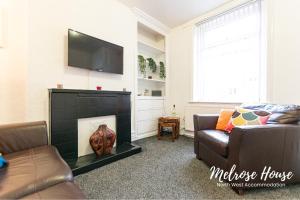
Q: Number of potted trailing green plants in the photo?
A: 3